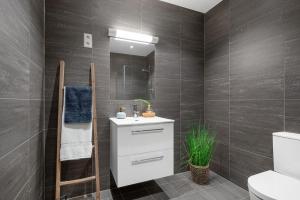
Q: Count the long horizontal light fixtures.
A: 1